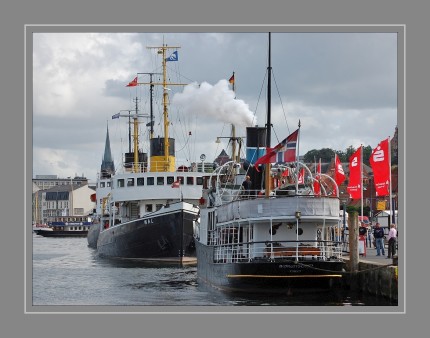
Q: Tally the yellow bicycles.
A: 0